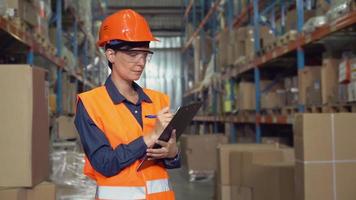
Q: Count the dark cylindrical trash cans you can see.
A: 0